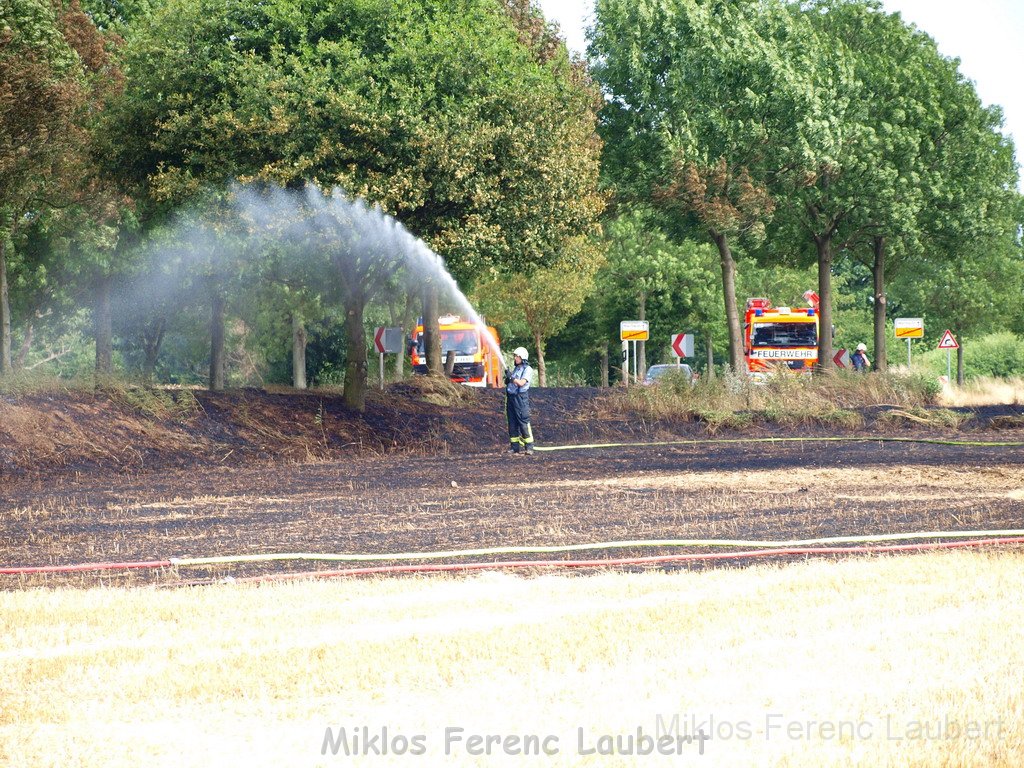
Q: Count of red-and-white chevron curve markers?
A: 3